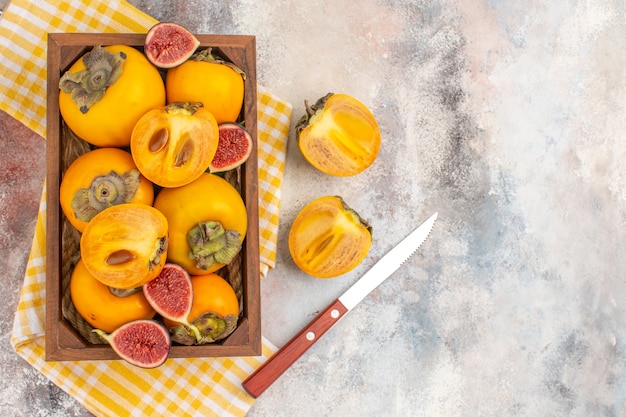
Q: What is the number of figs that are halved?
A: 4